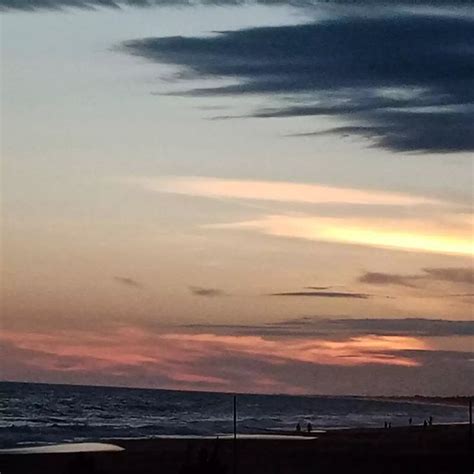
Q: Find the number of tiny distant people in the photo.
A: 7